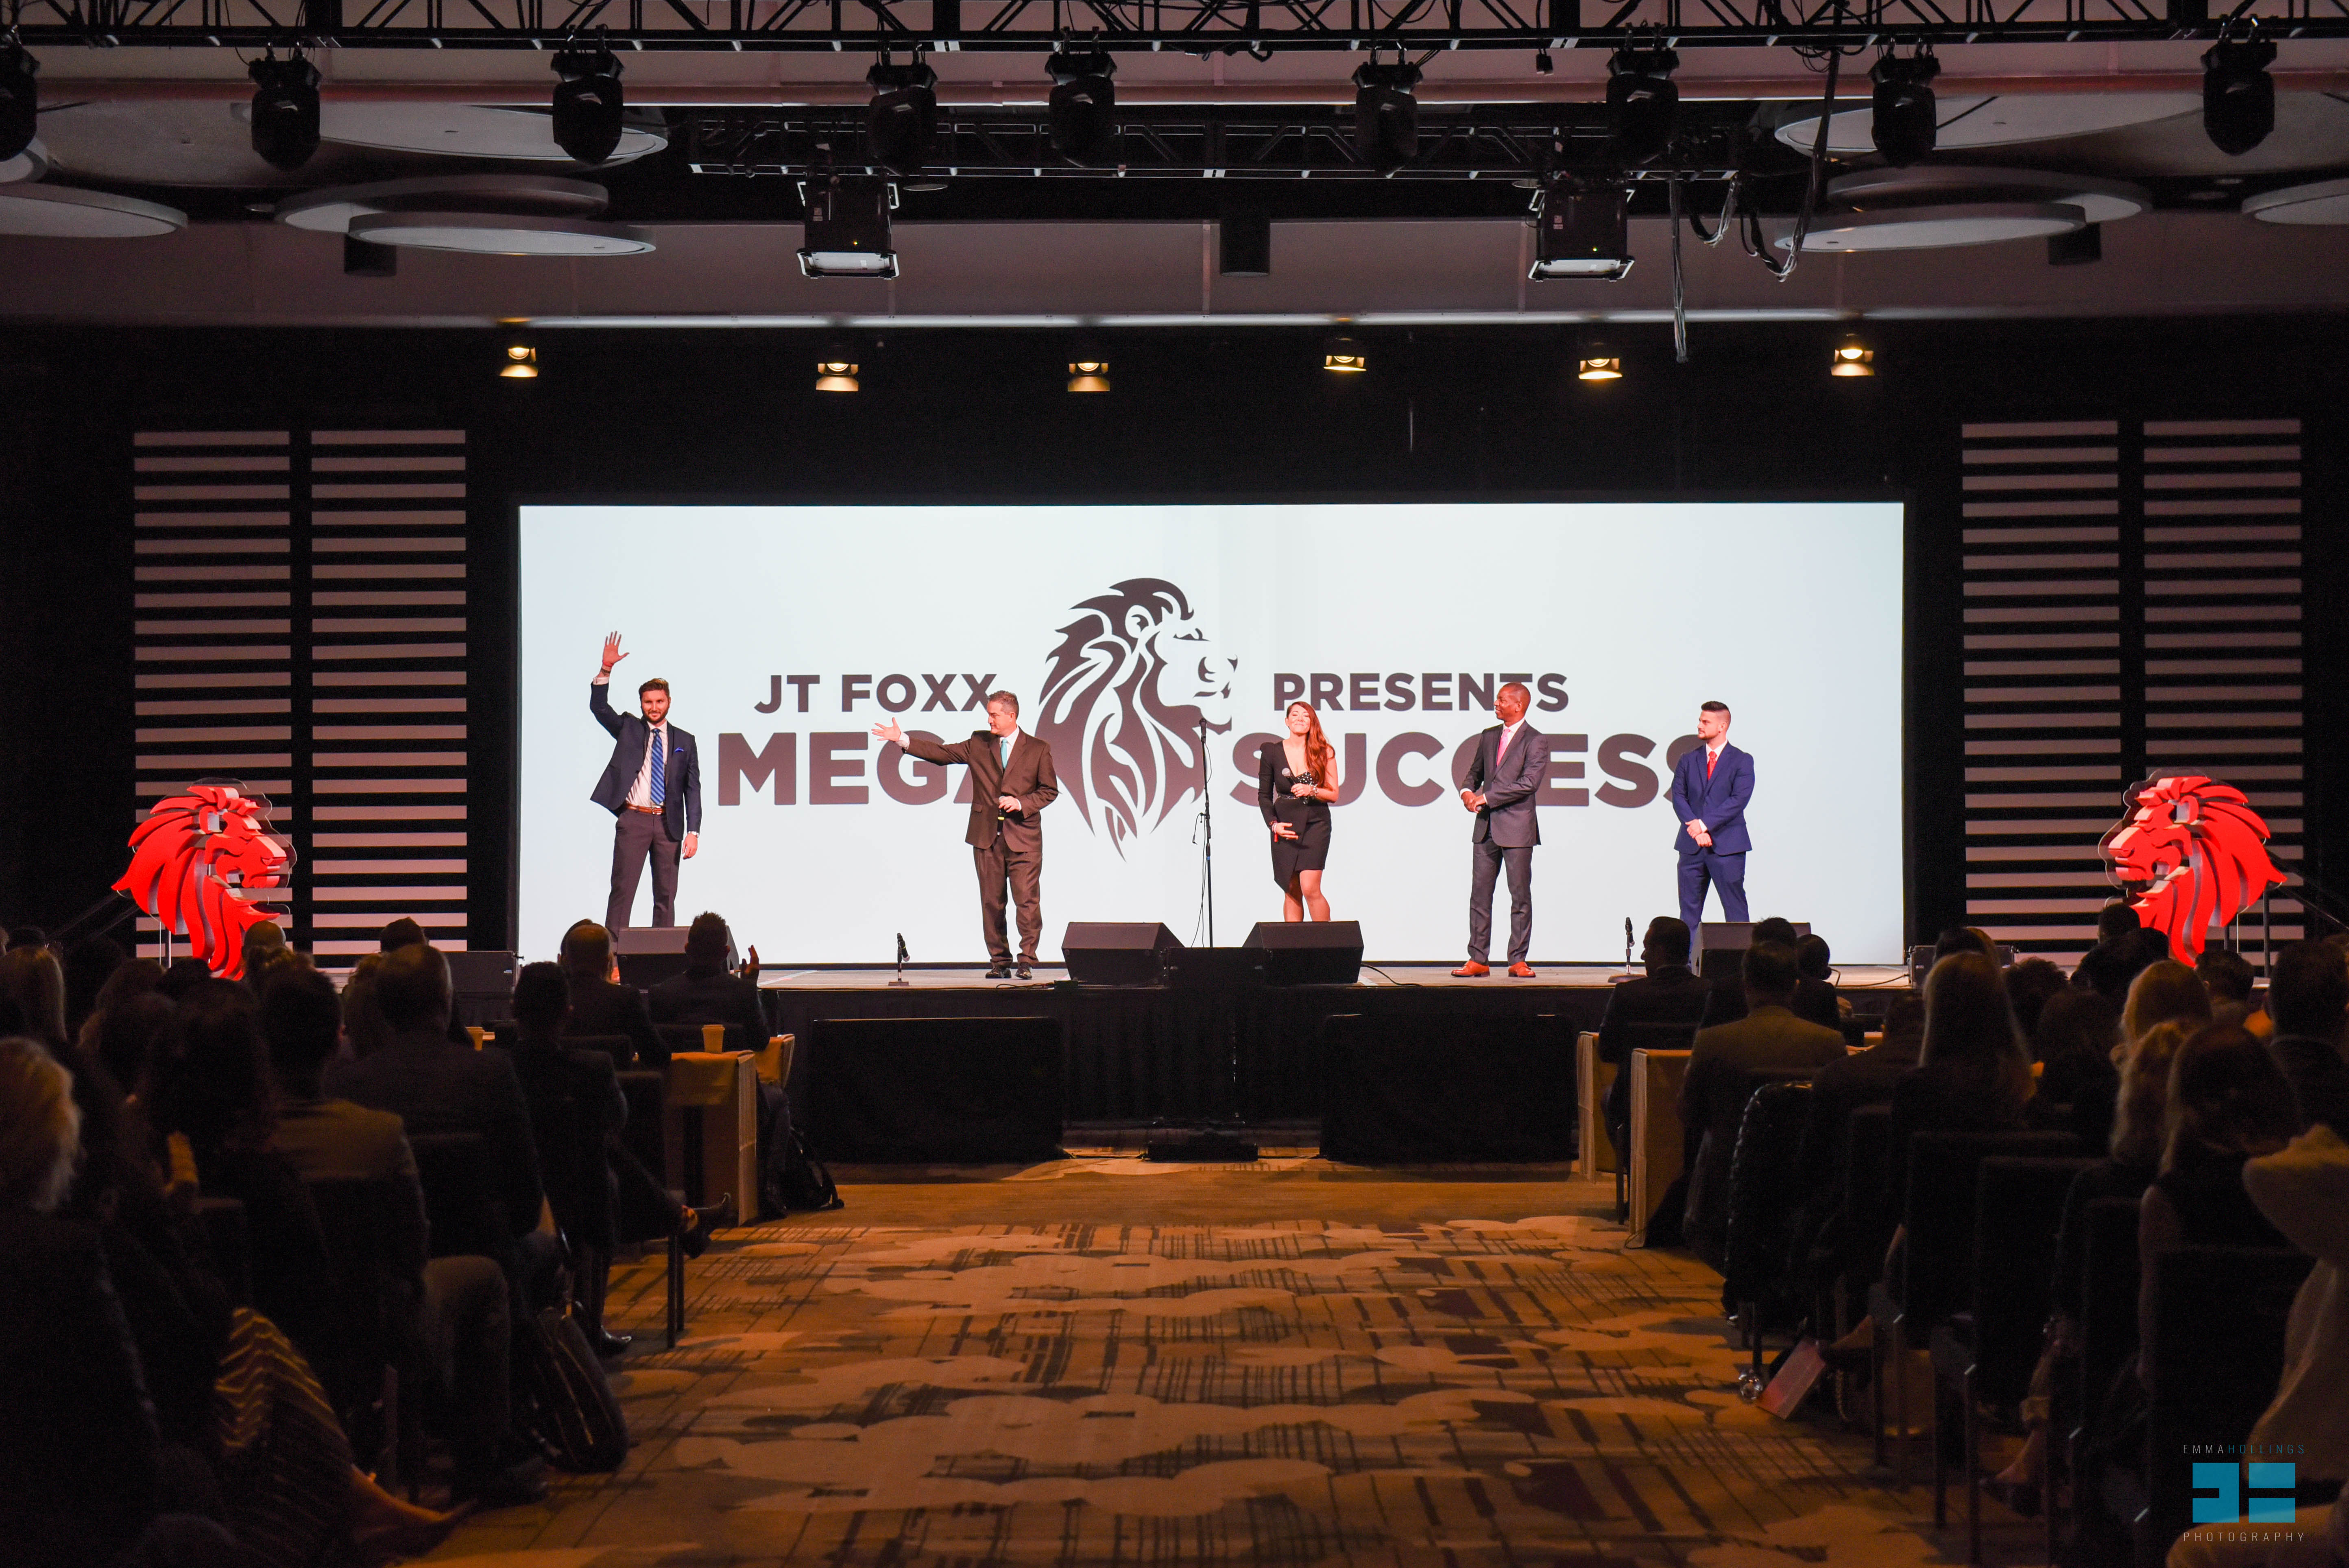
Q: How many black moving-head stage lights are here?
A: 9